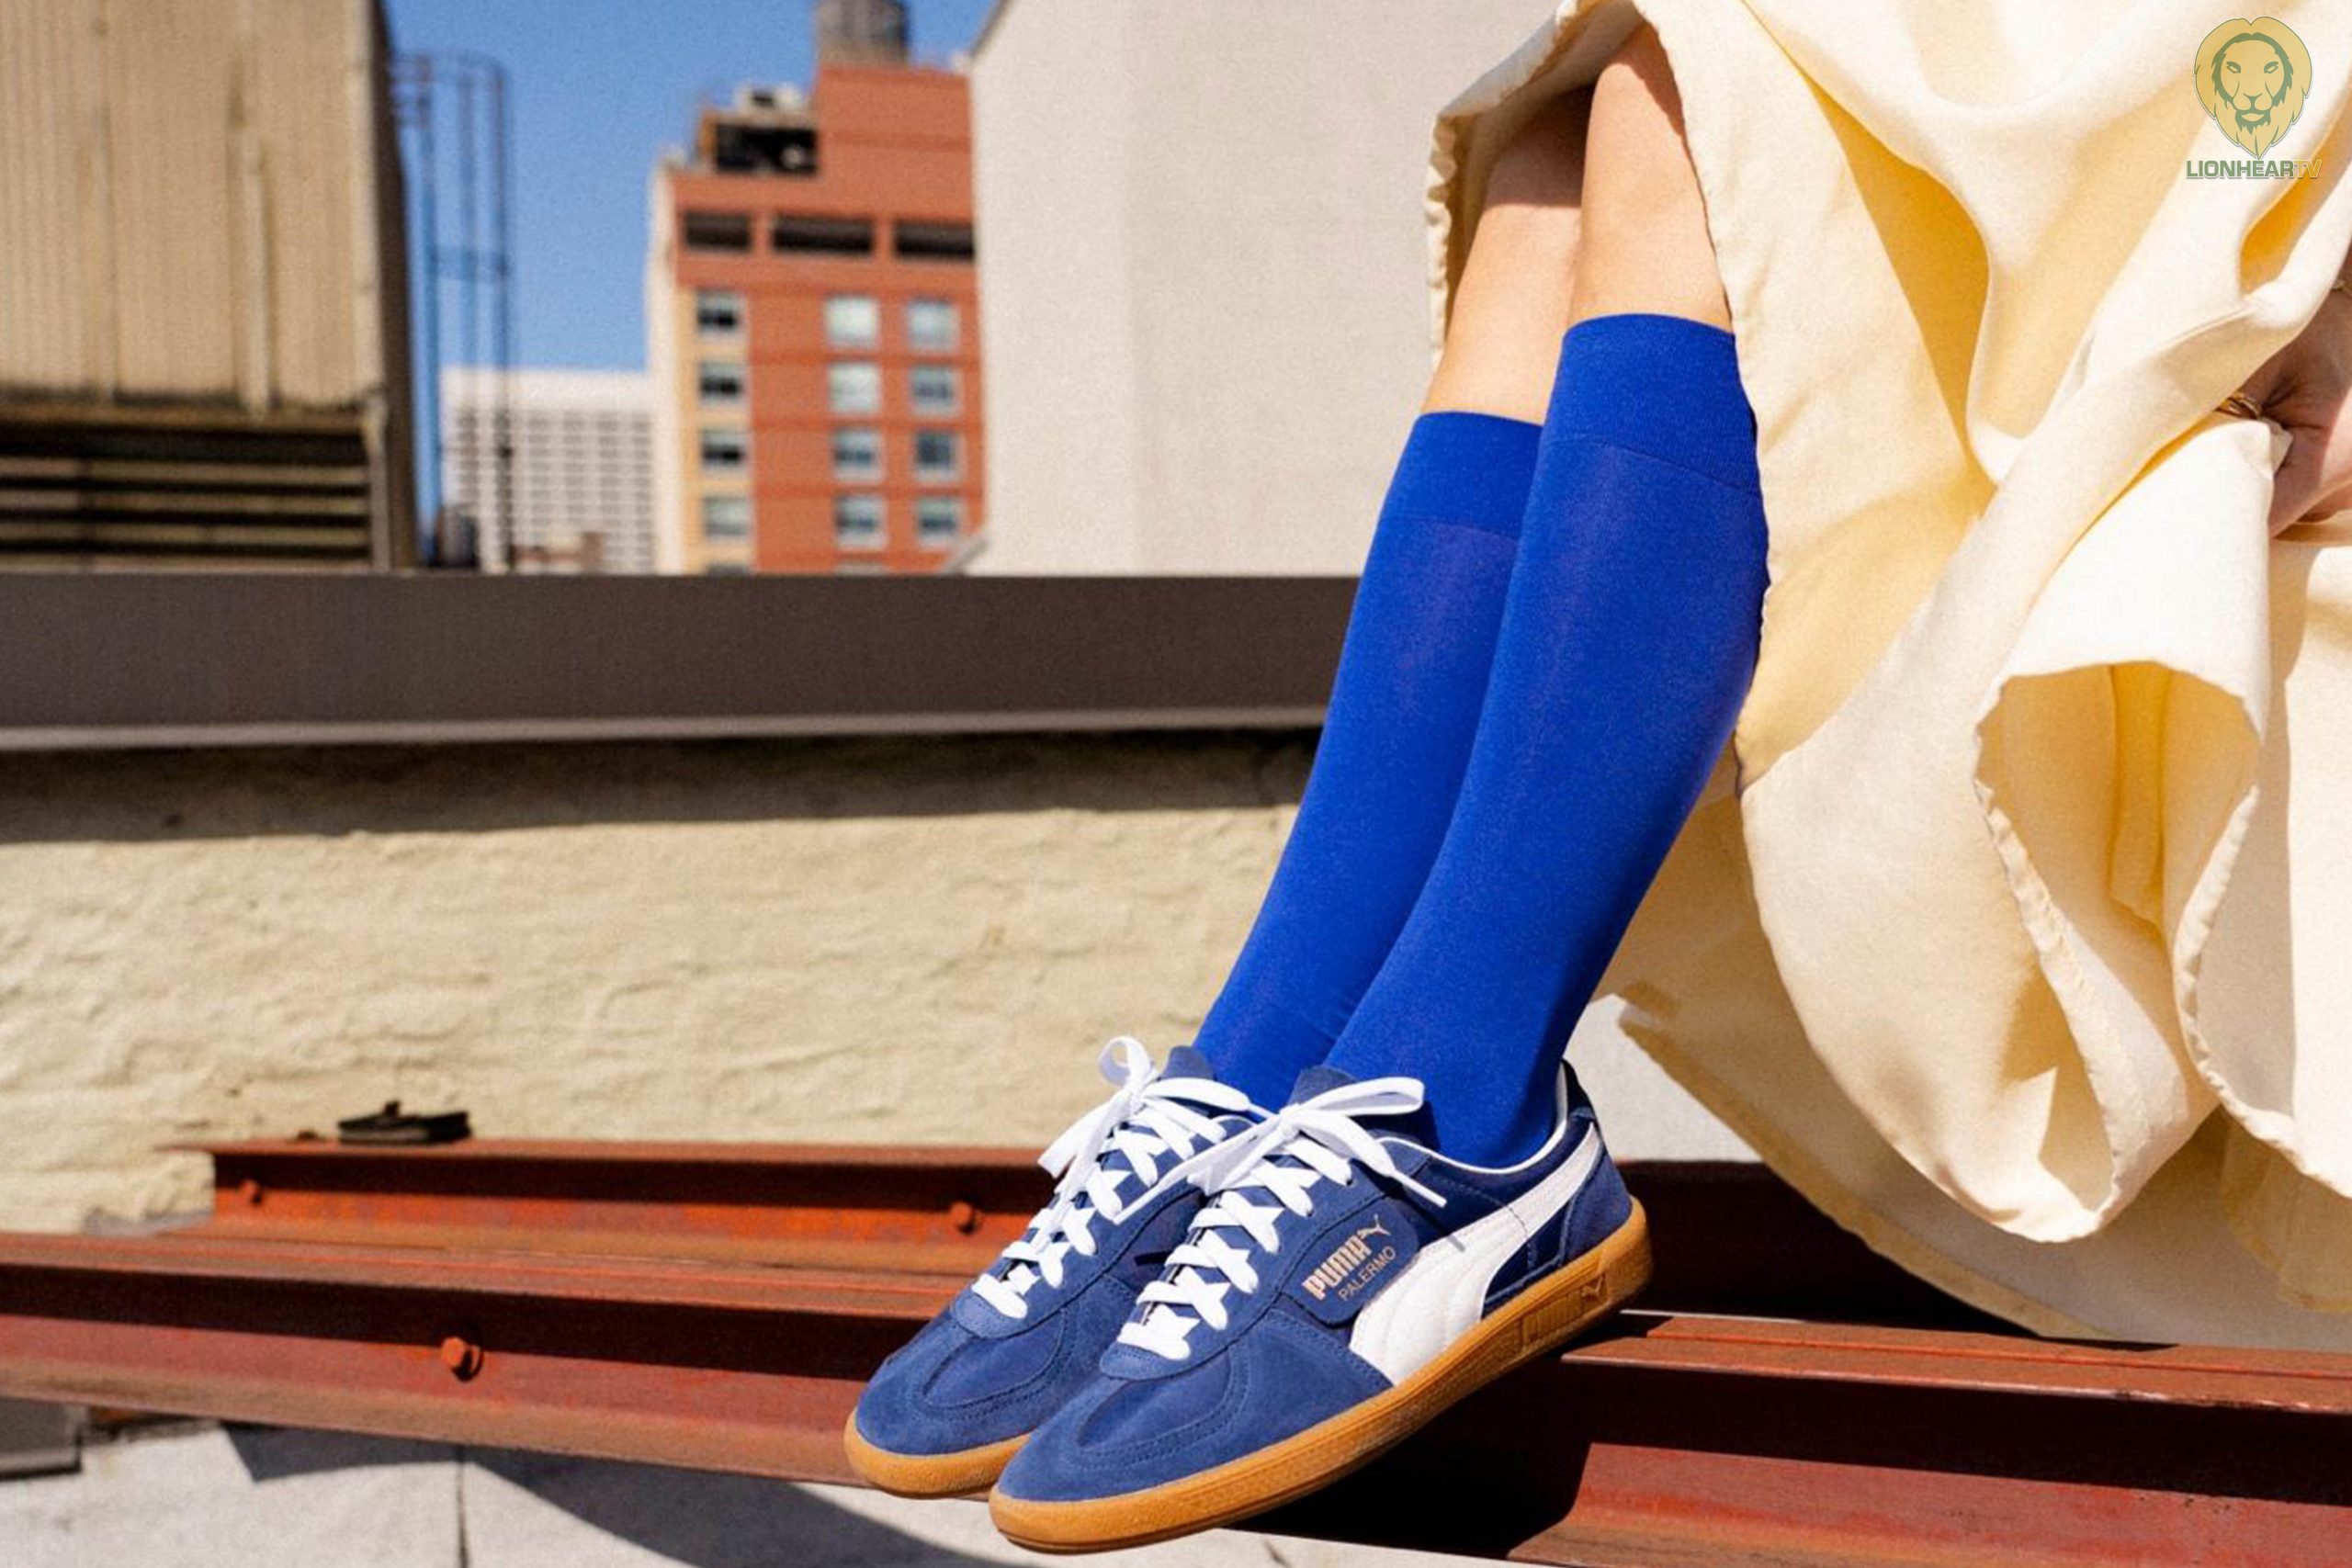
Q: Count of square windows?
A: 12